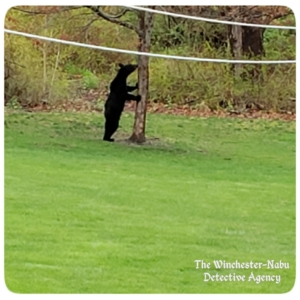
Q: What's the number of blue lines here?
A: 0